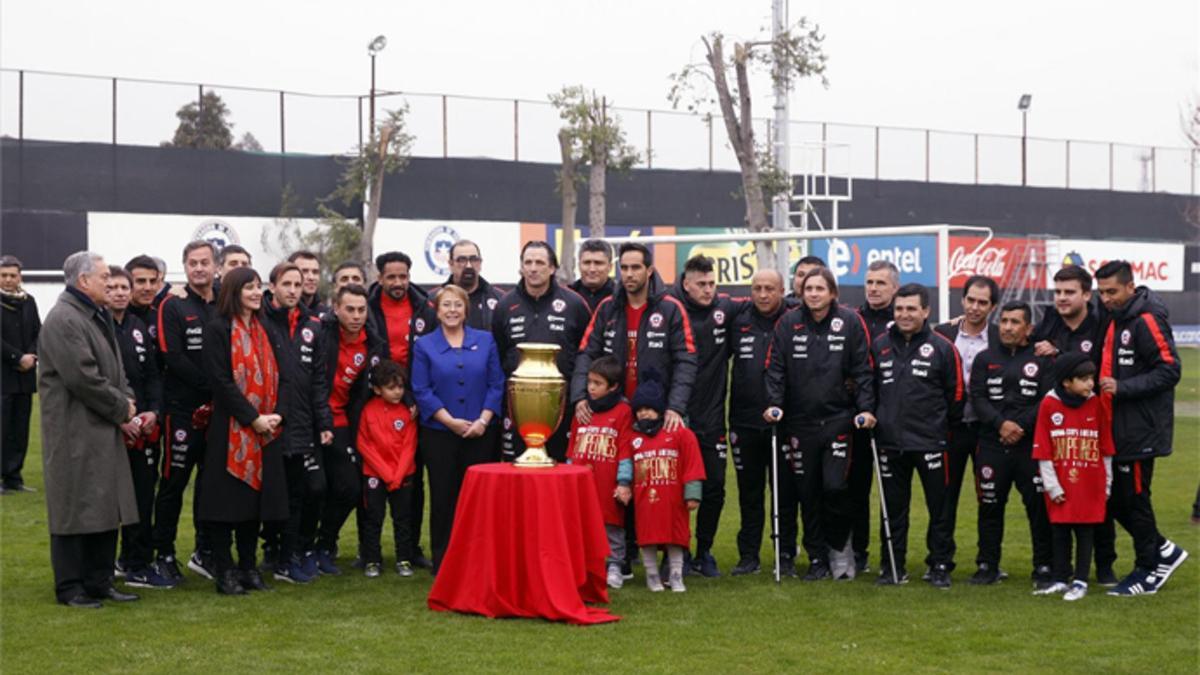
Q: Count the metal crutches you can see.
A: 2